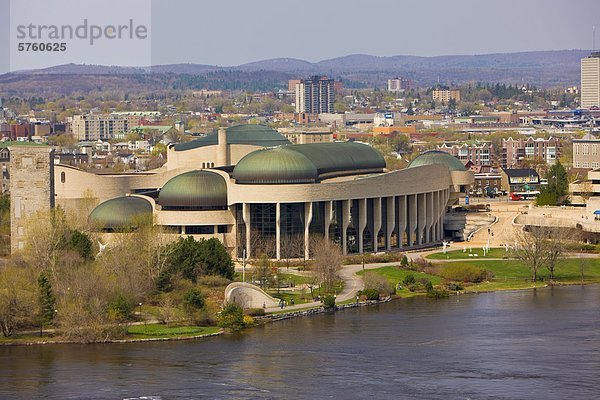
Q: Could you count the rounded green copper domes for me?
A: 4